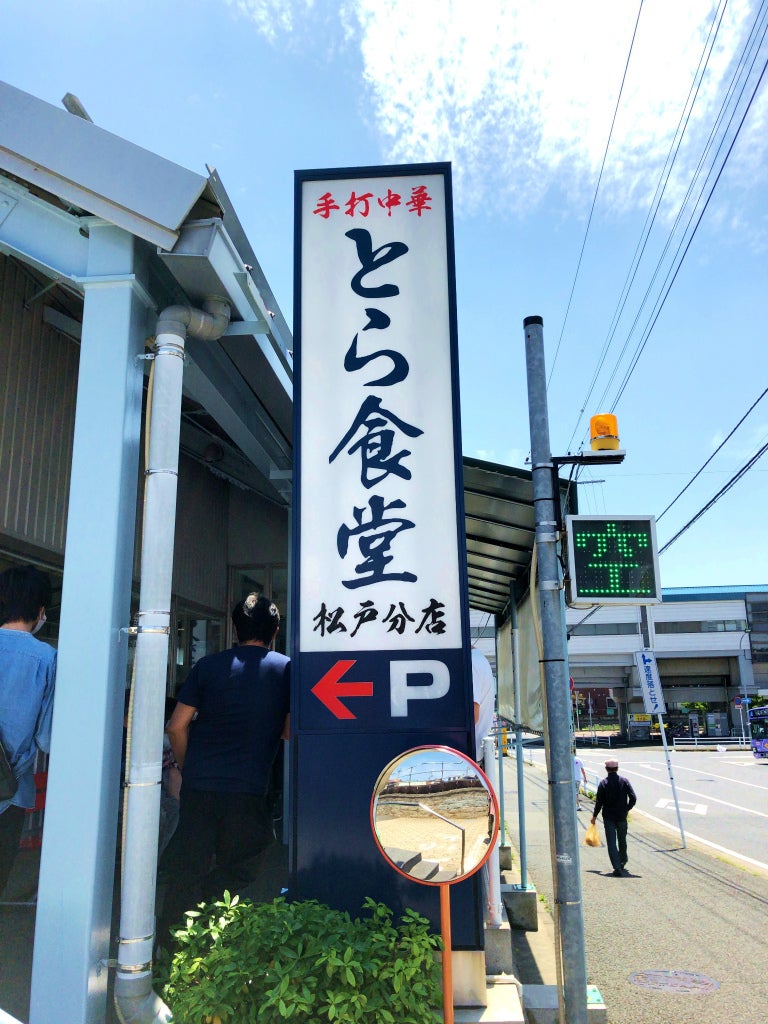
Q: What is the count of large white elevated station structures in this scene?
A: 1